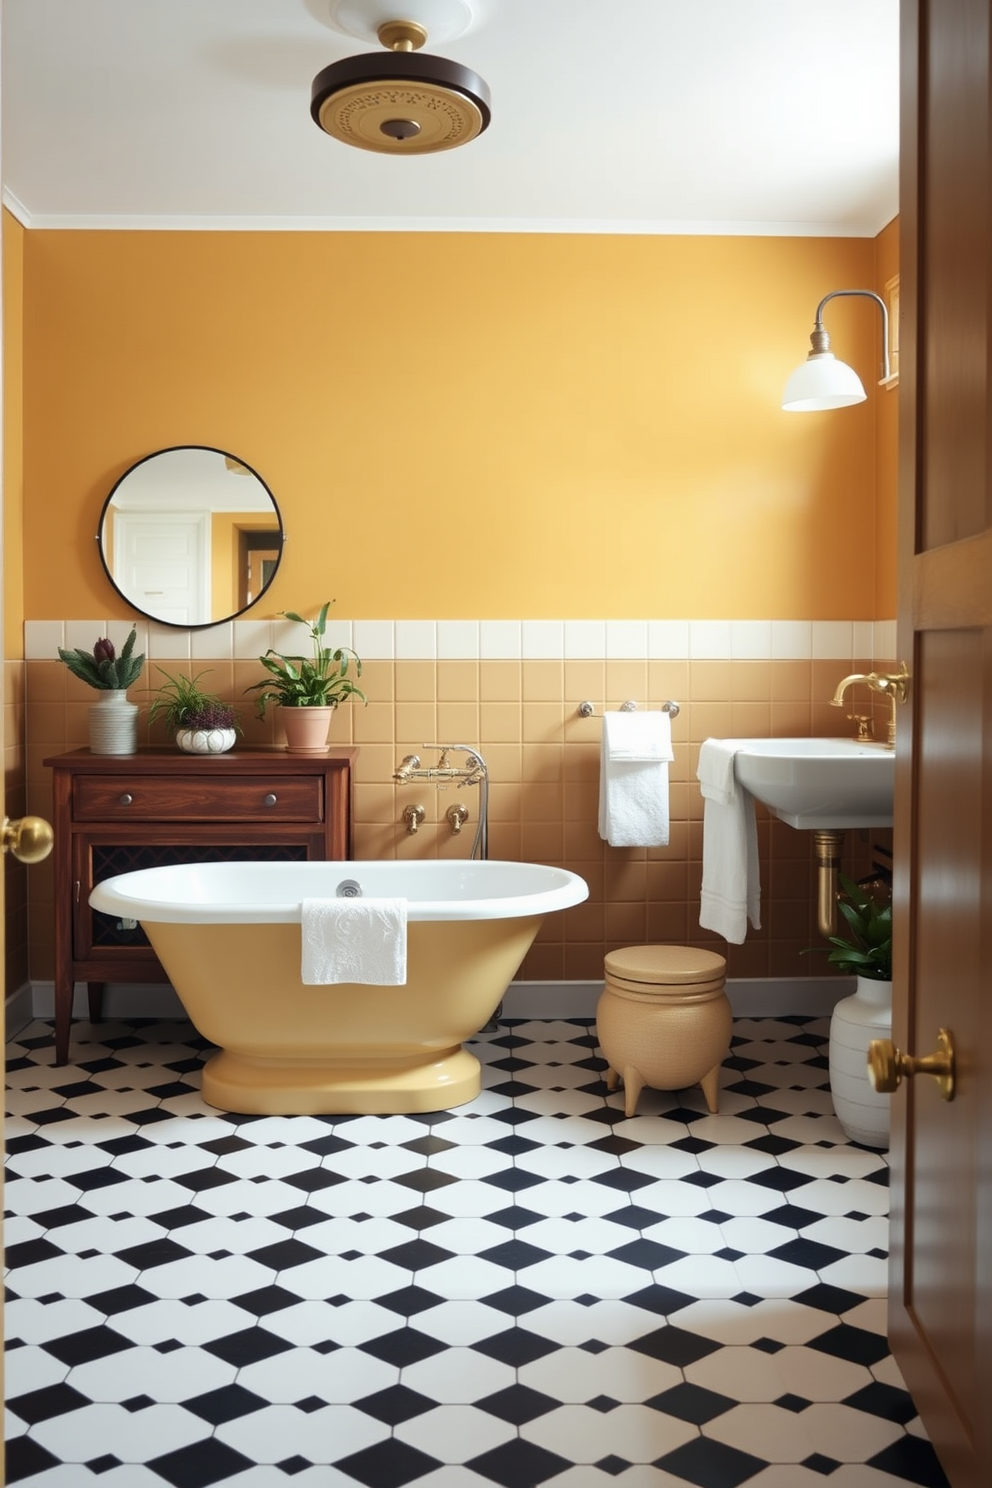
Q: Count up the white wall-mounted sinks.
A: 1